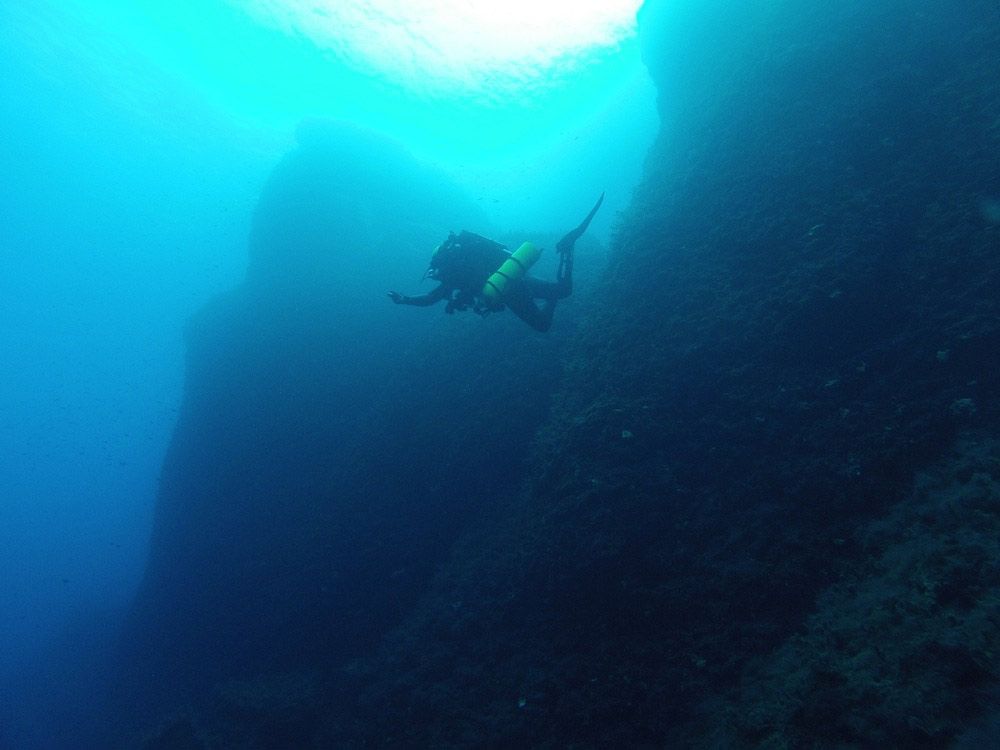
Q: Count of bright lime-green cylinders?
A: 1